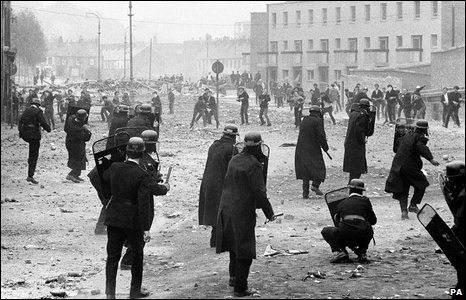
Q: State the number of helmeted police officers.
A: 13